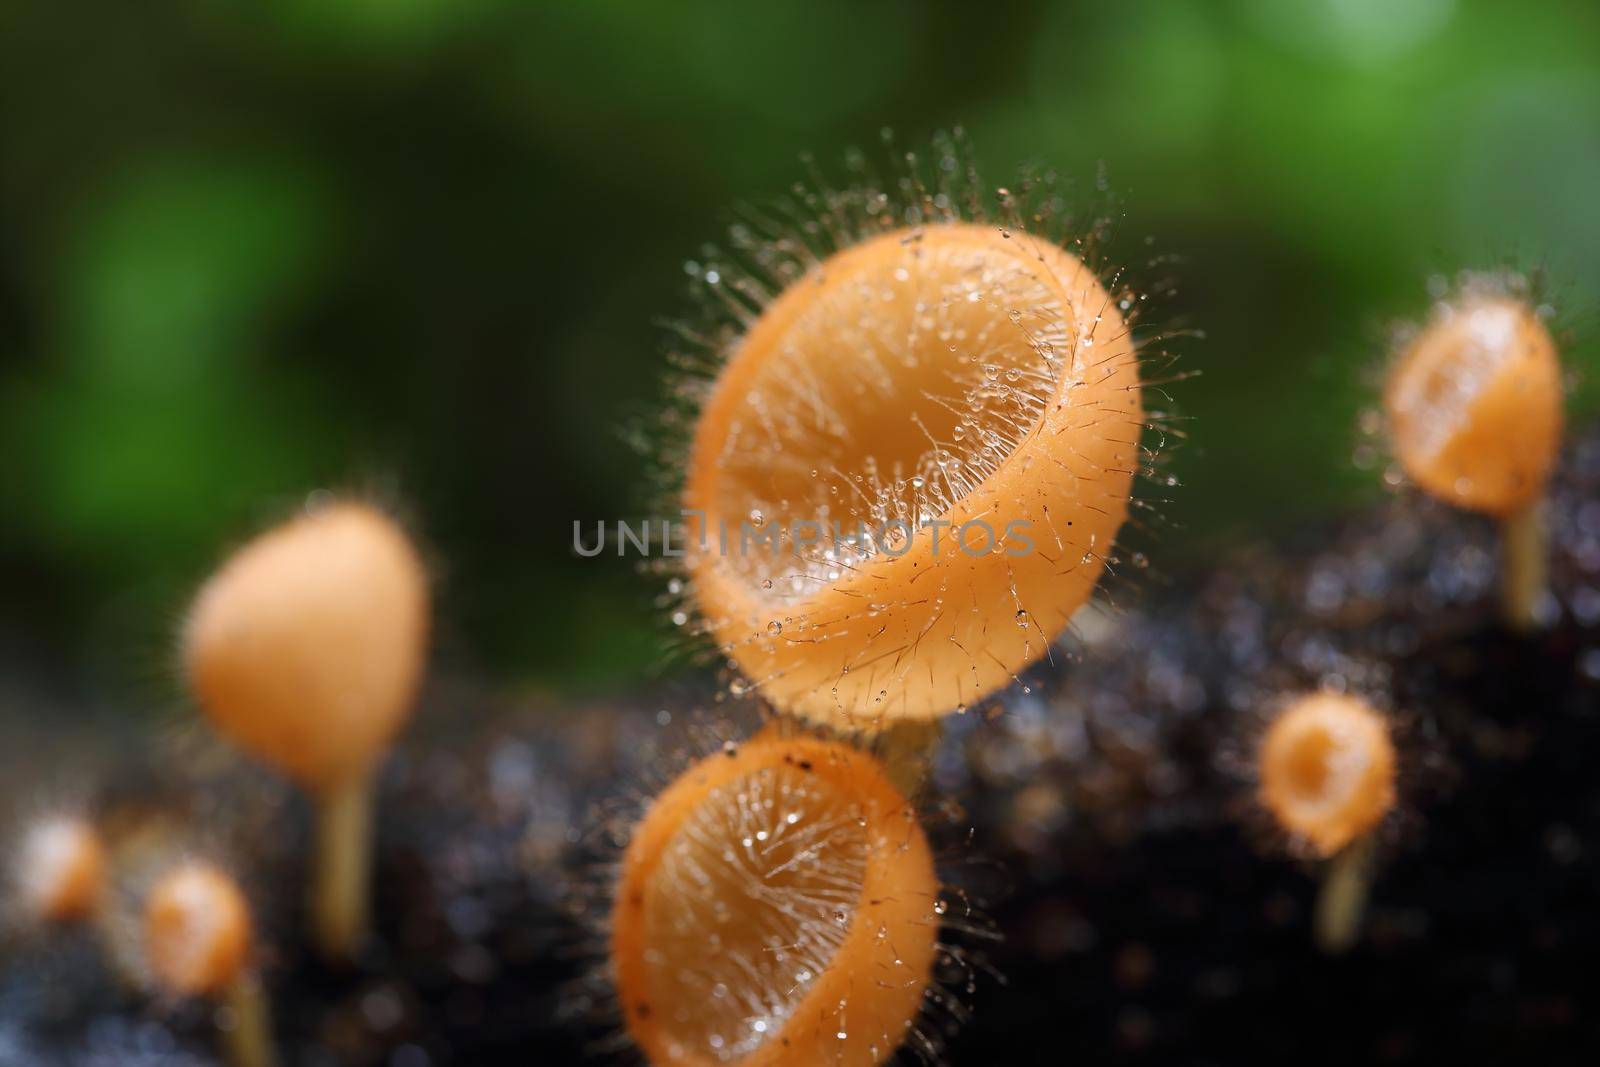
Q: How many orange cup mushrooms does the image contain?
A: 7